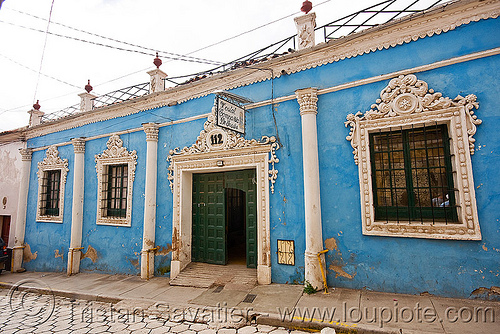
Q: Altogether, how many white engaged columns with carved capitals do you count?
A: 4